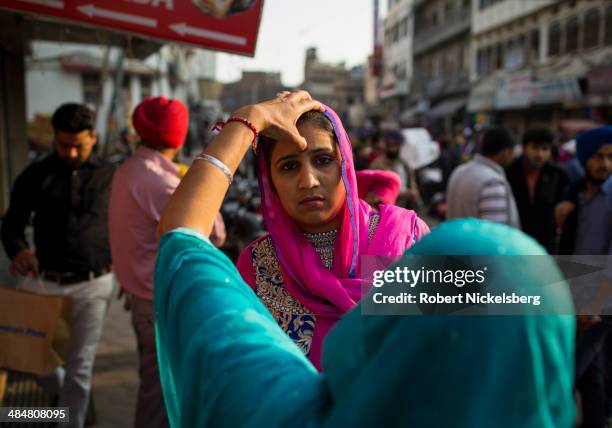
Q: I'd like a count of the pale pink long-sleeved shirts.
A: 1